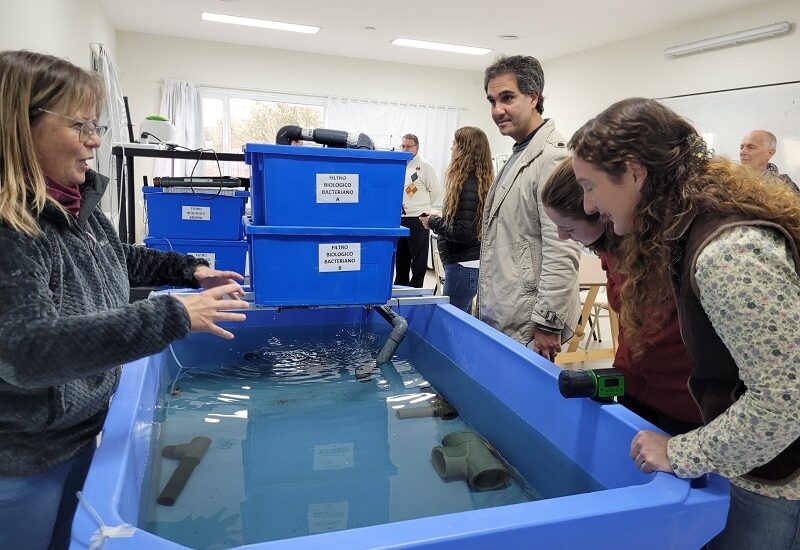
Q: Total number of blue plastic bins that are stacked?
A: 4